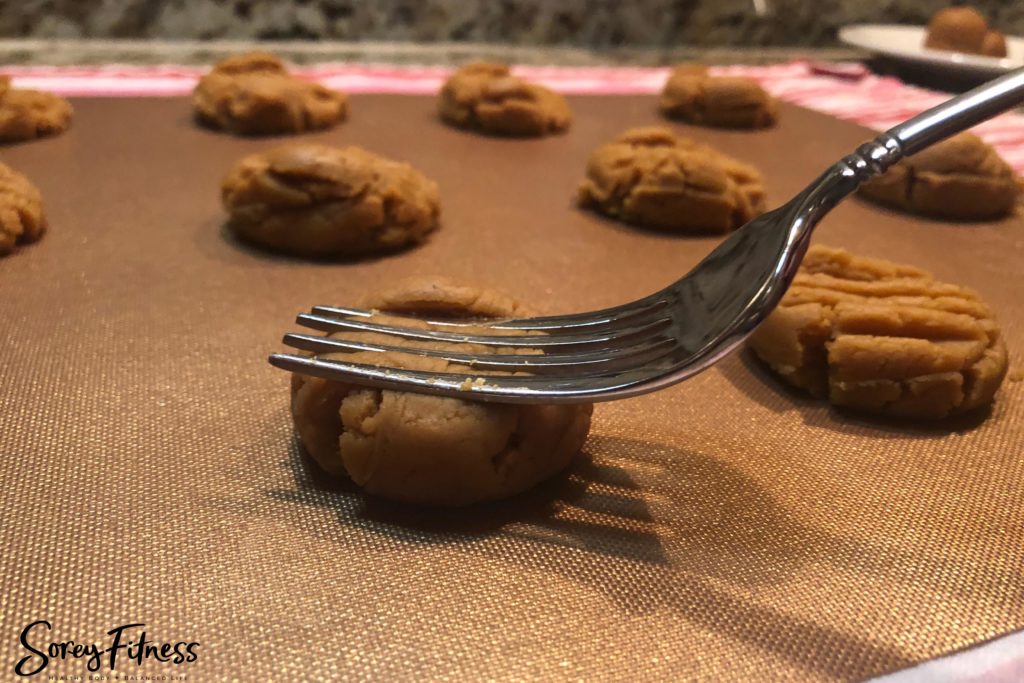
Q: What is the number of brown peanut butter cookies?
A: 10